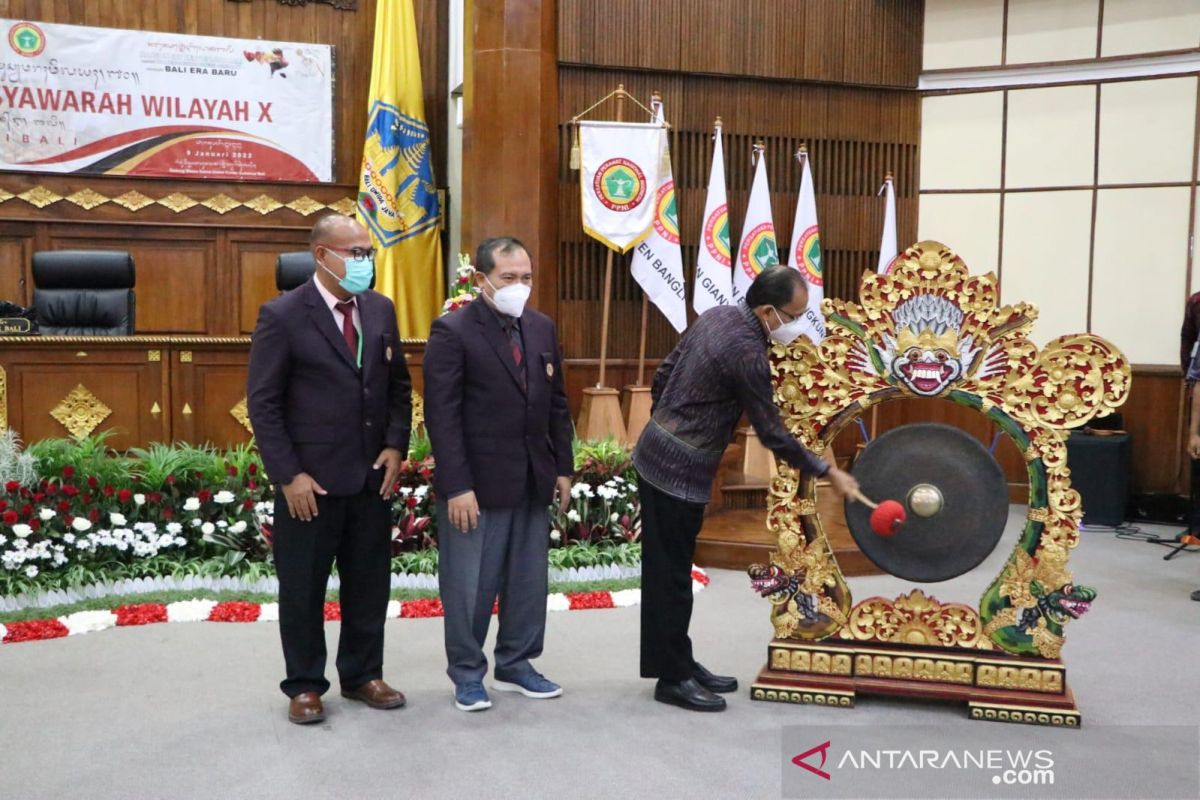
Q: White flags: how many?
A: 6